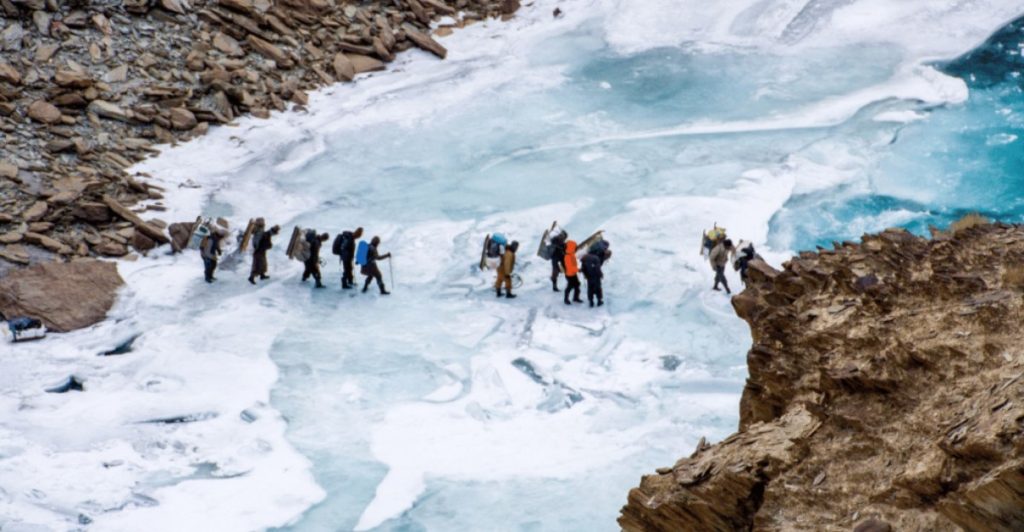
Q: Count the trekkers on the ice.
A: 11